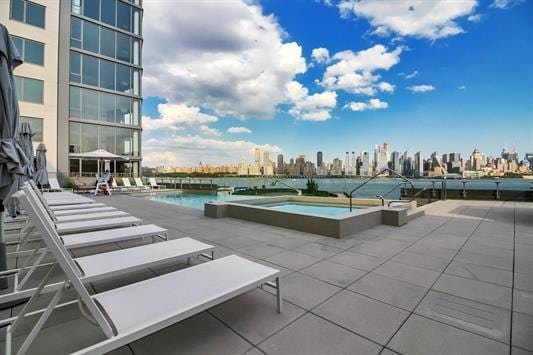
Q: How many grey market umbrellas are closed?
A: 3